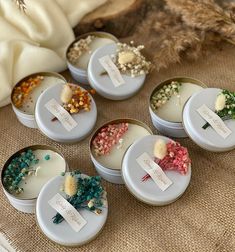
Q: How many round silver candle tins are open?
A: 5